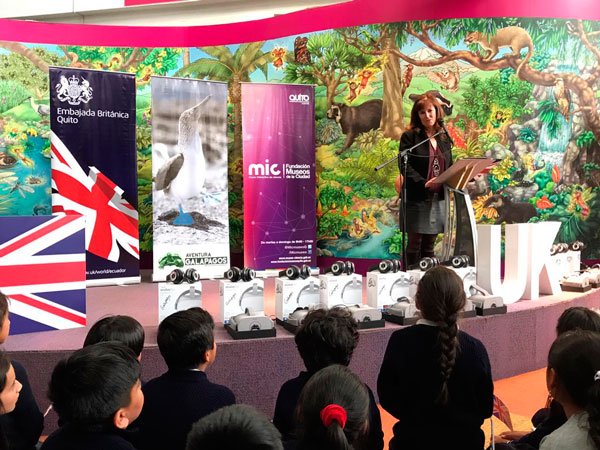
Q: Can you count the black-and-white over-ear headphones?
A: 10